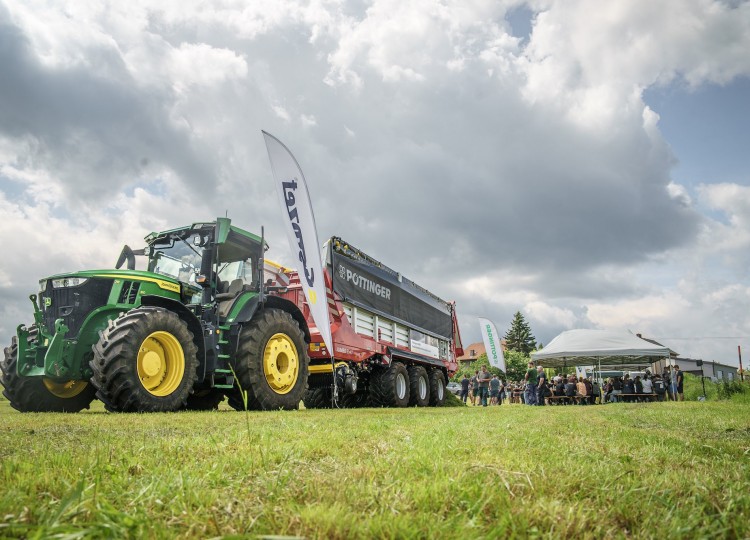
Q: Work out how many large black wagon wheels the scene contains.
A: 3